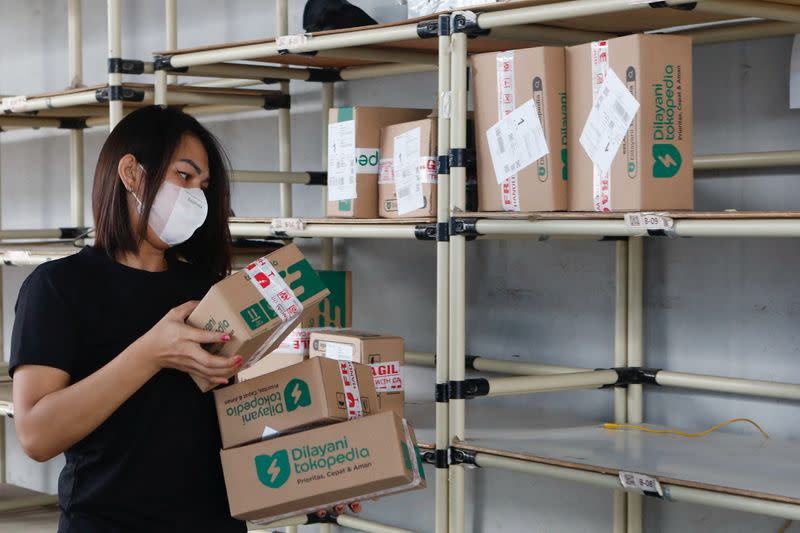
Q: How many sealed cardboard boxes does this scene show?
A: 9